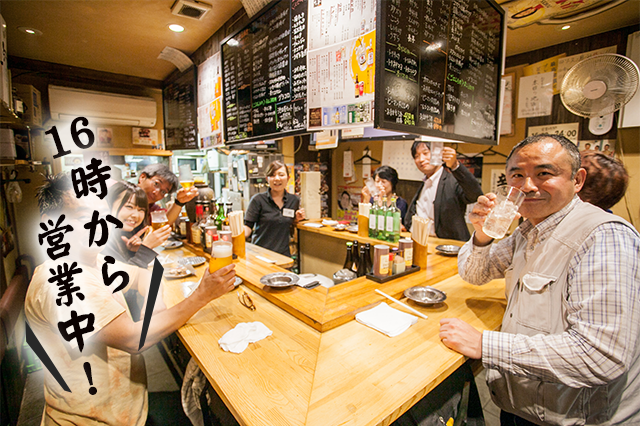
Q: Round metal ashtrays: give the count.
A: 3